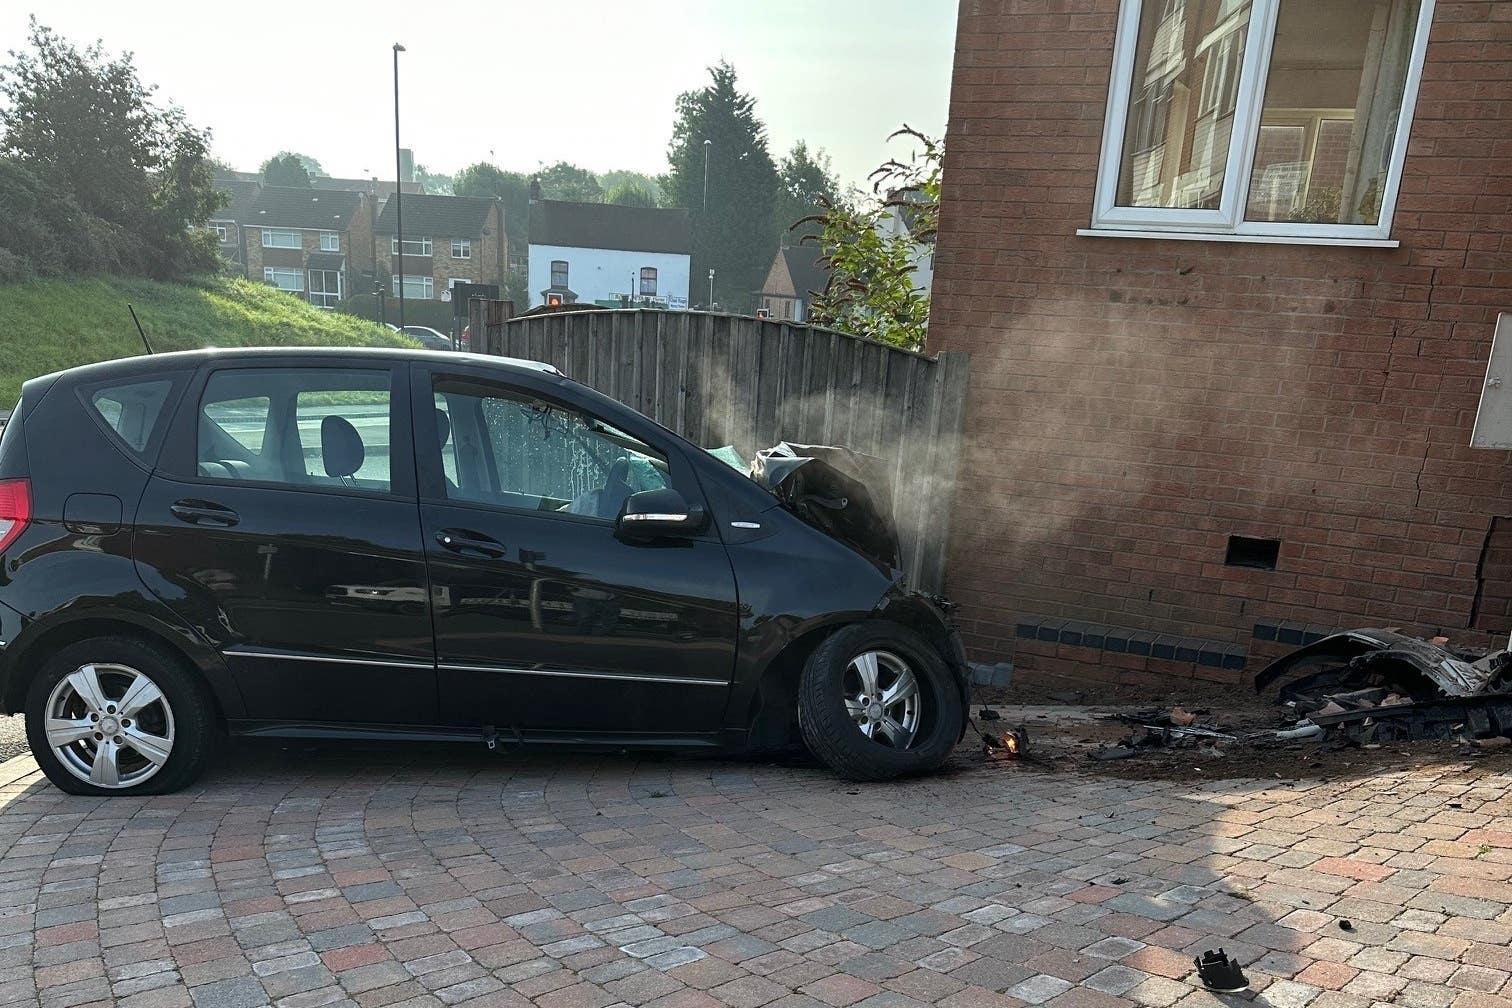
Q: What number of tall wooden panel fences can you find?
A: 1